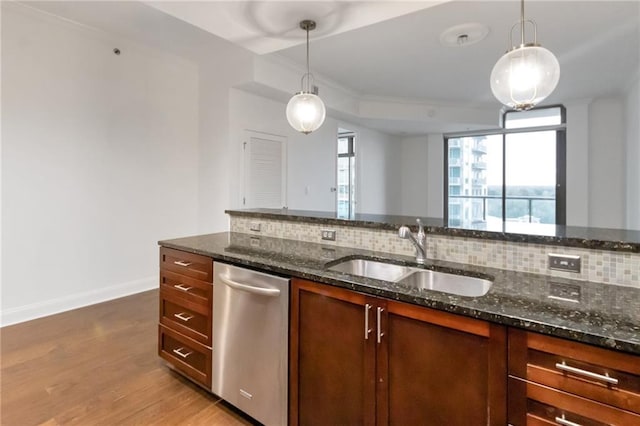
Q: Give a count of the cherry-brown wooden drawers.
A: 6